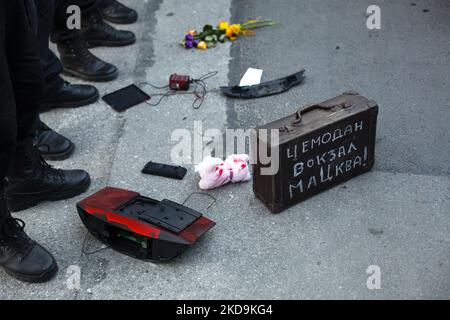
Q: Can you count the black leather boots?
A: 7